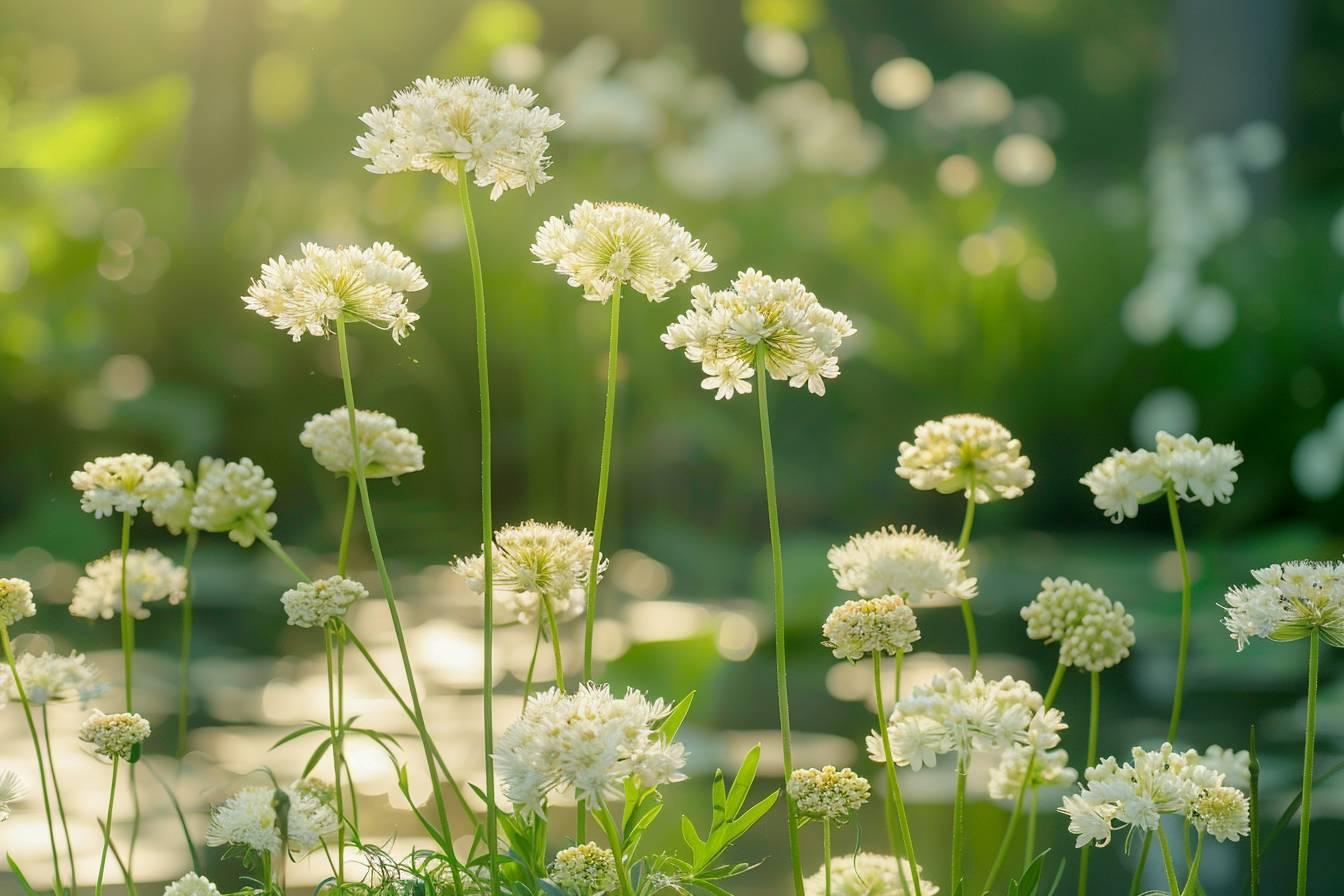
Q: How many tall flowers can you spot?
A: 4